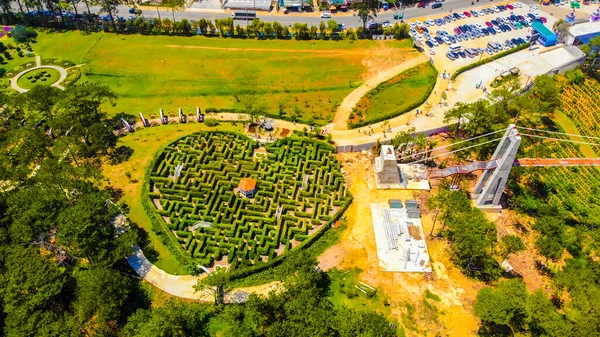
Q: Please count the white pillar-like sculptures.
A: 5